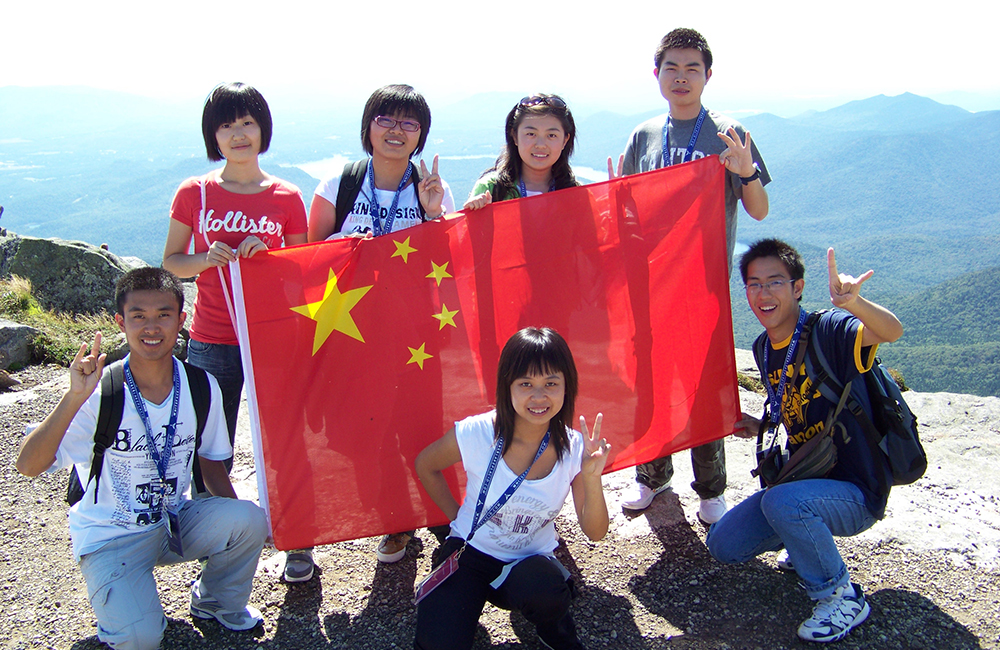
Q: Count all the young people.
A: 7